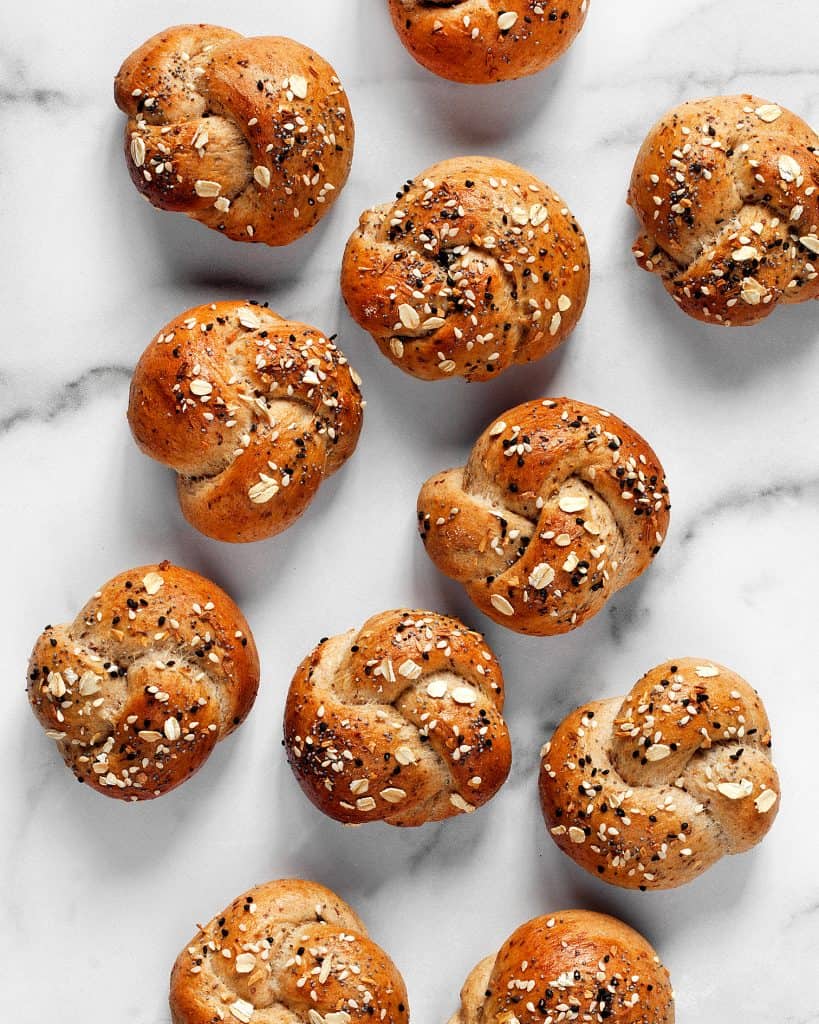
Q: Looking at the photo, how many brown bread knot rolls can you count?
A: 11